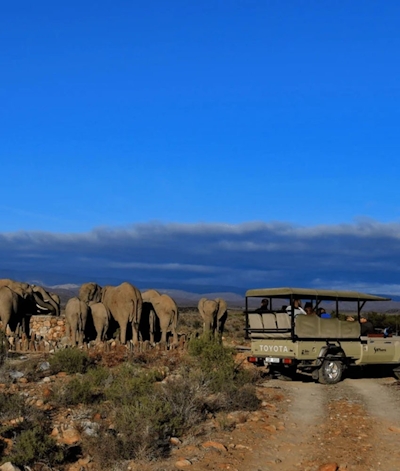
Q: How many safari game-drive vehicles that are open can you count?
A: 1